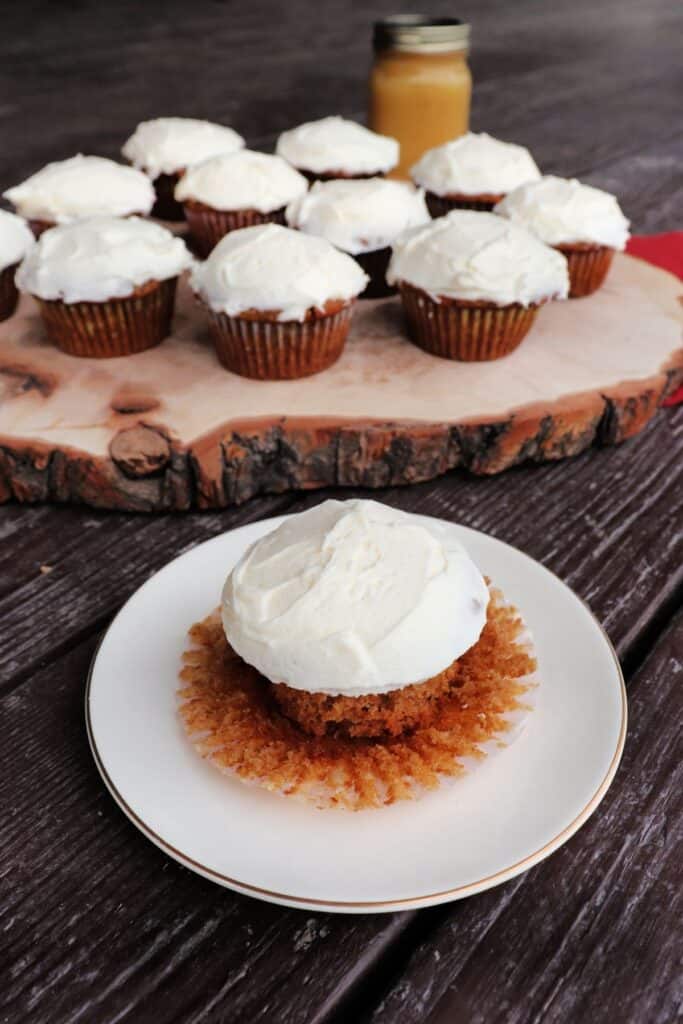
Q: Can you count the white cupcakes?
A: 12